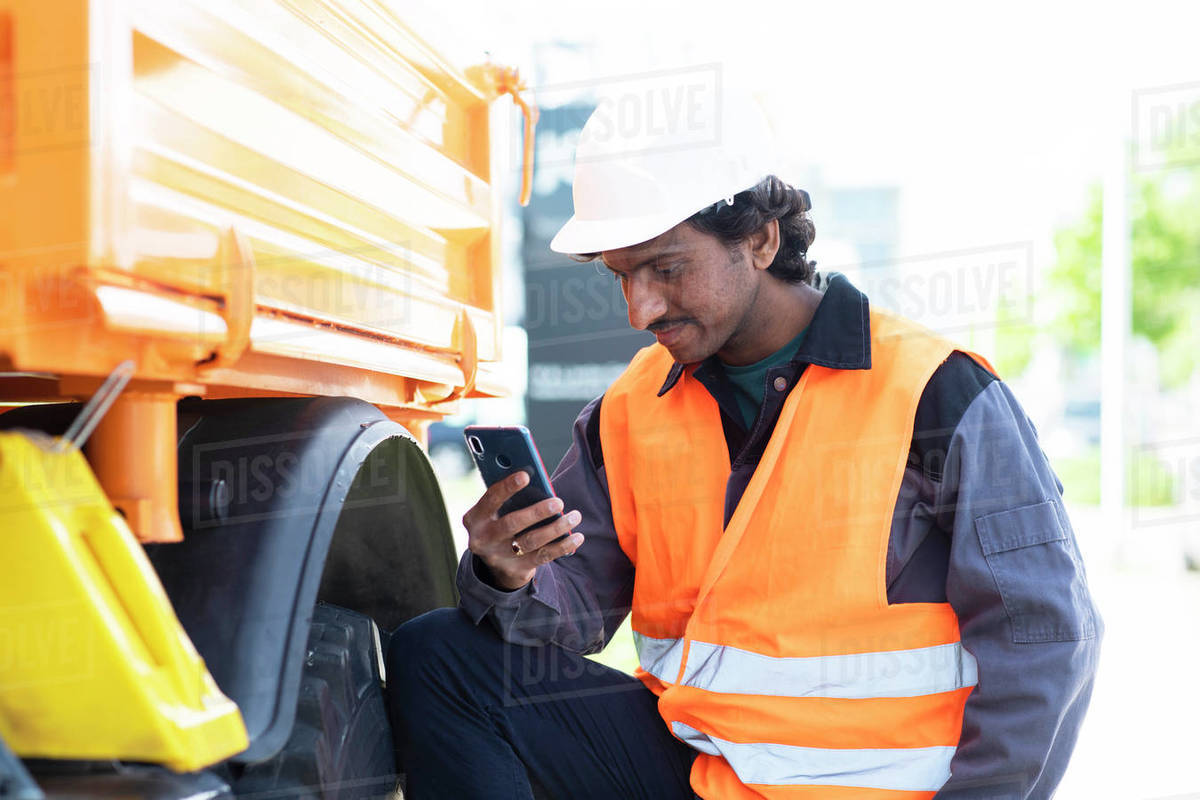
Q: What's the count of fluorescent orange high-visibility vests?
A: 1